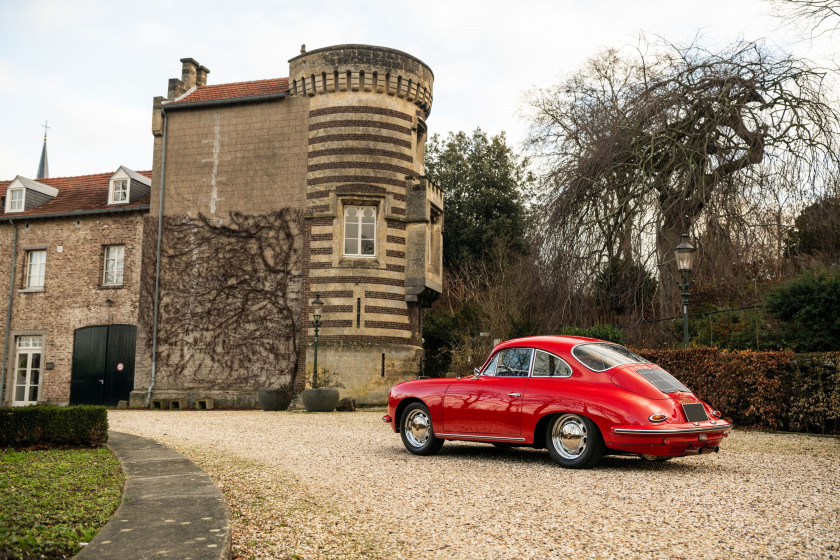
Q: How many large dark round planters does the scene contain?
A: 2